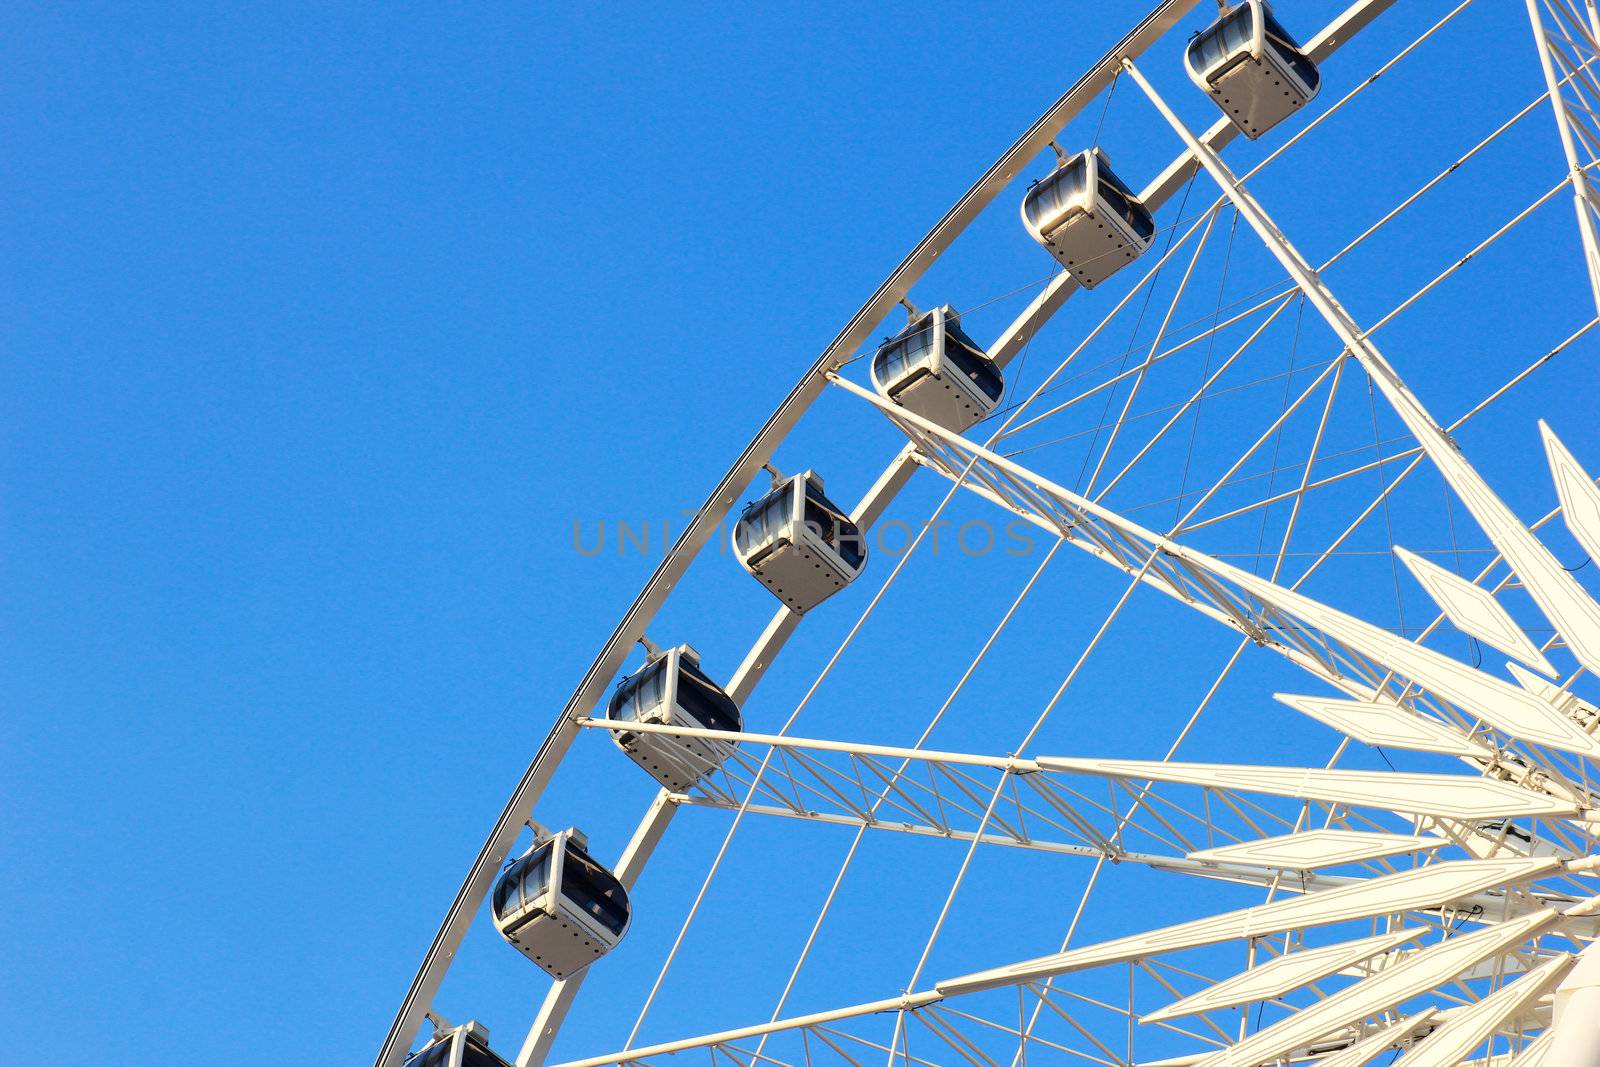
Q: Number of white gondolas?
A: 7